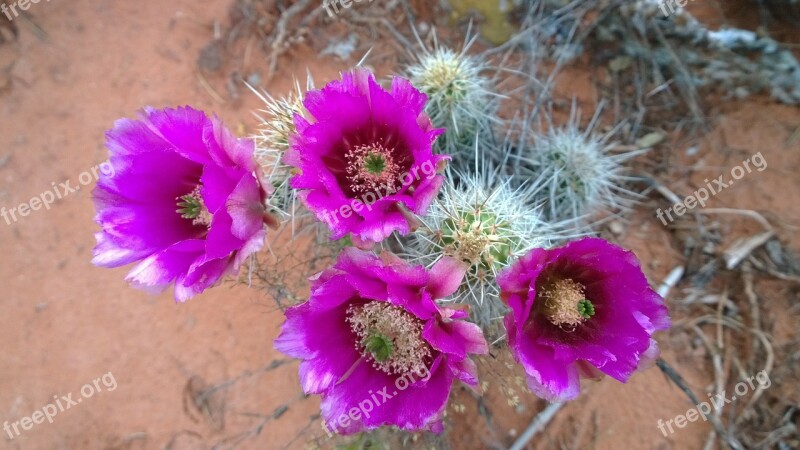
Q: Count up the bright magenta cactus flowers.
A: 4